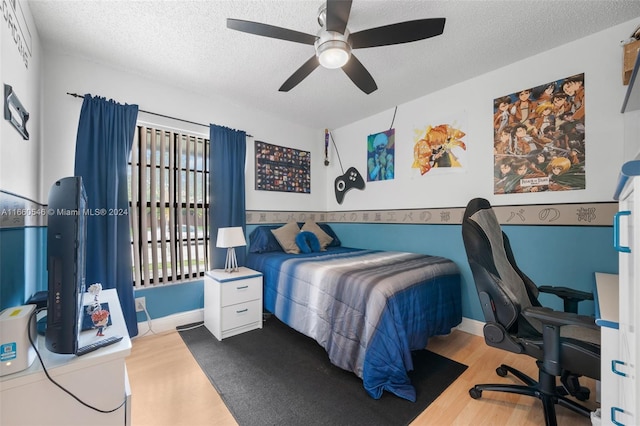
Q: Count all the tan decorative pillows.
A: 2